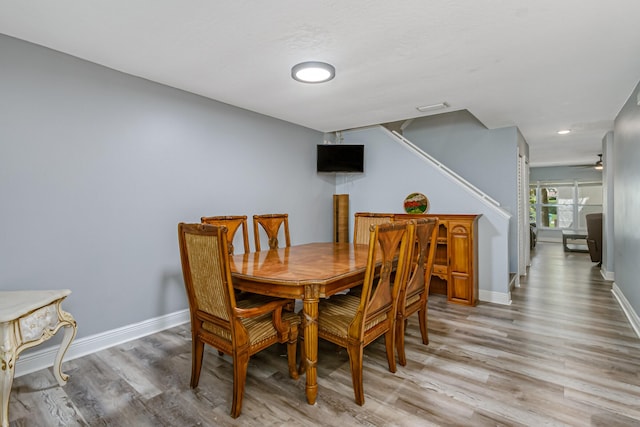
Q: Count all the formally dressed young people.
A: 0